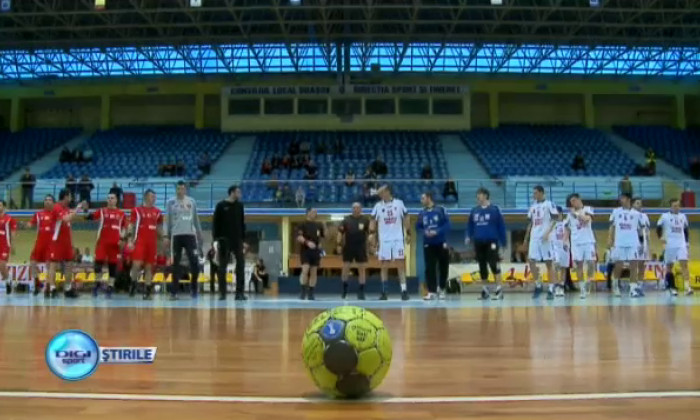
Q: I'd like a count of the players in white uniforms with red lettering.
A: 7